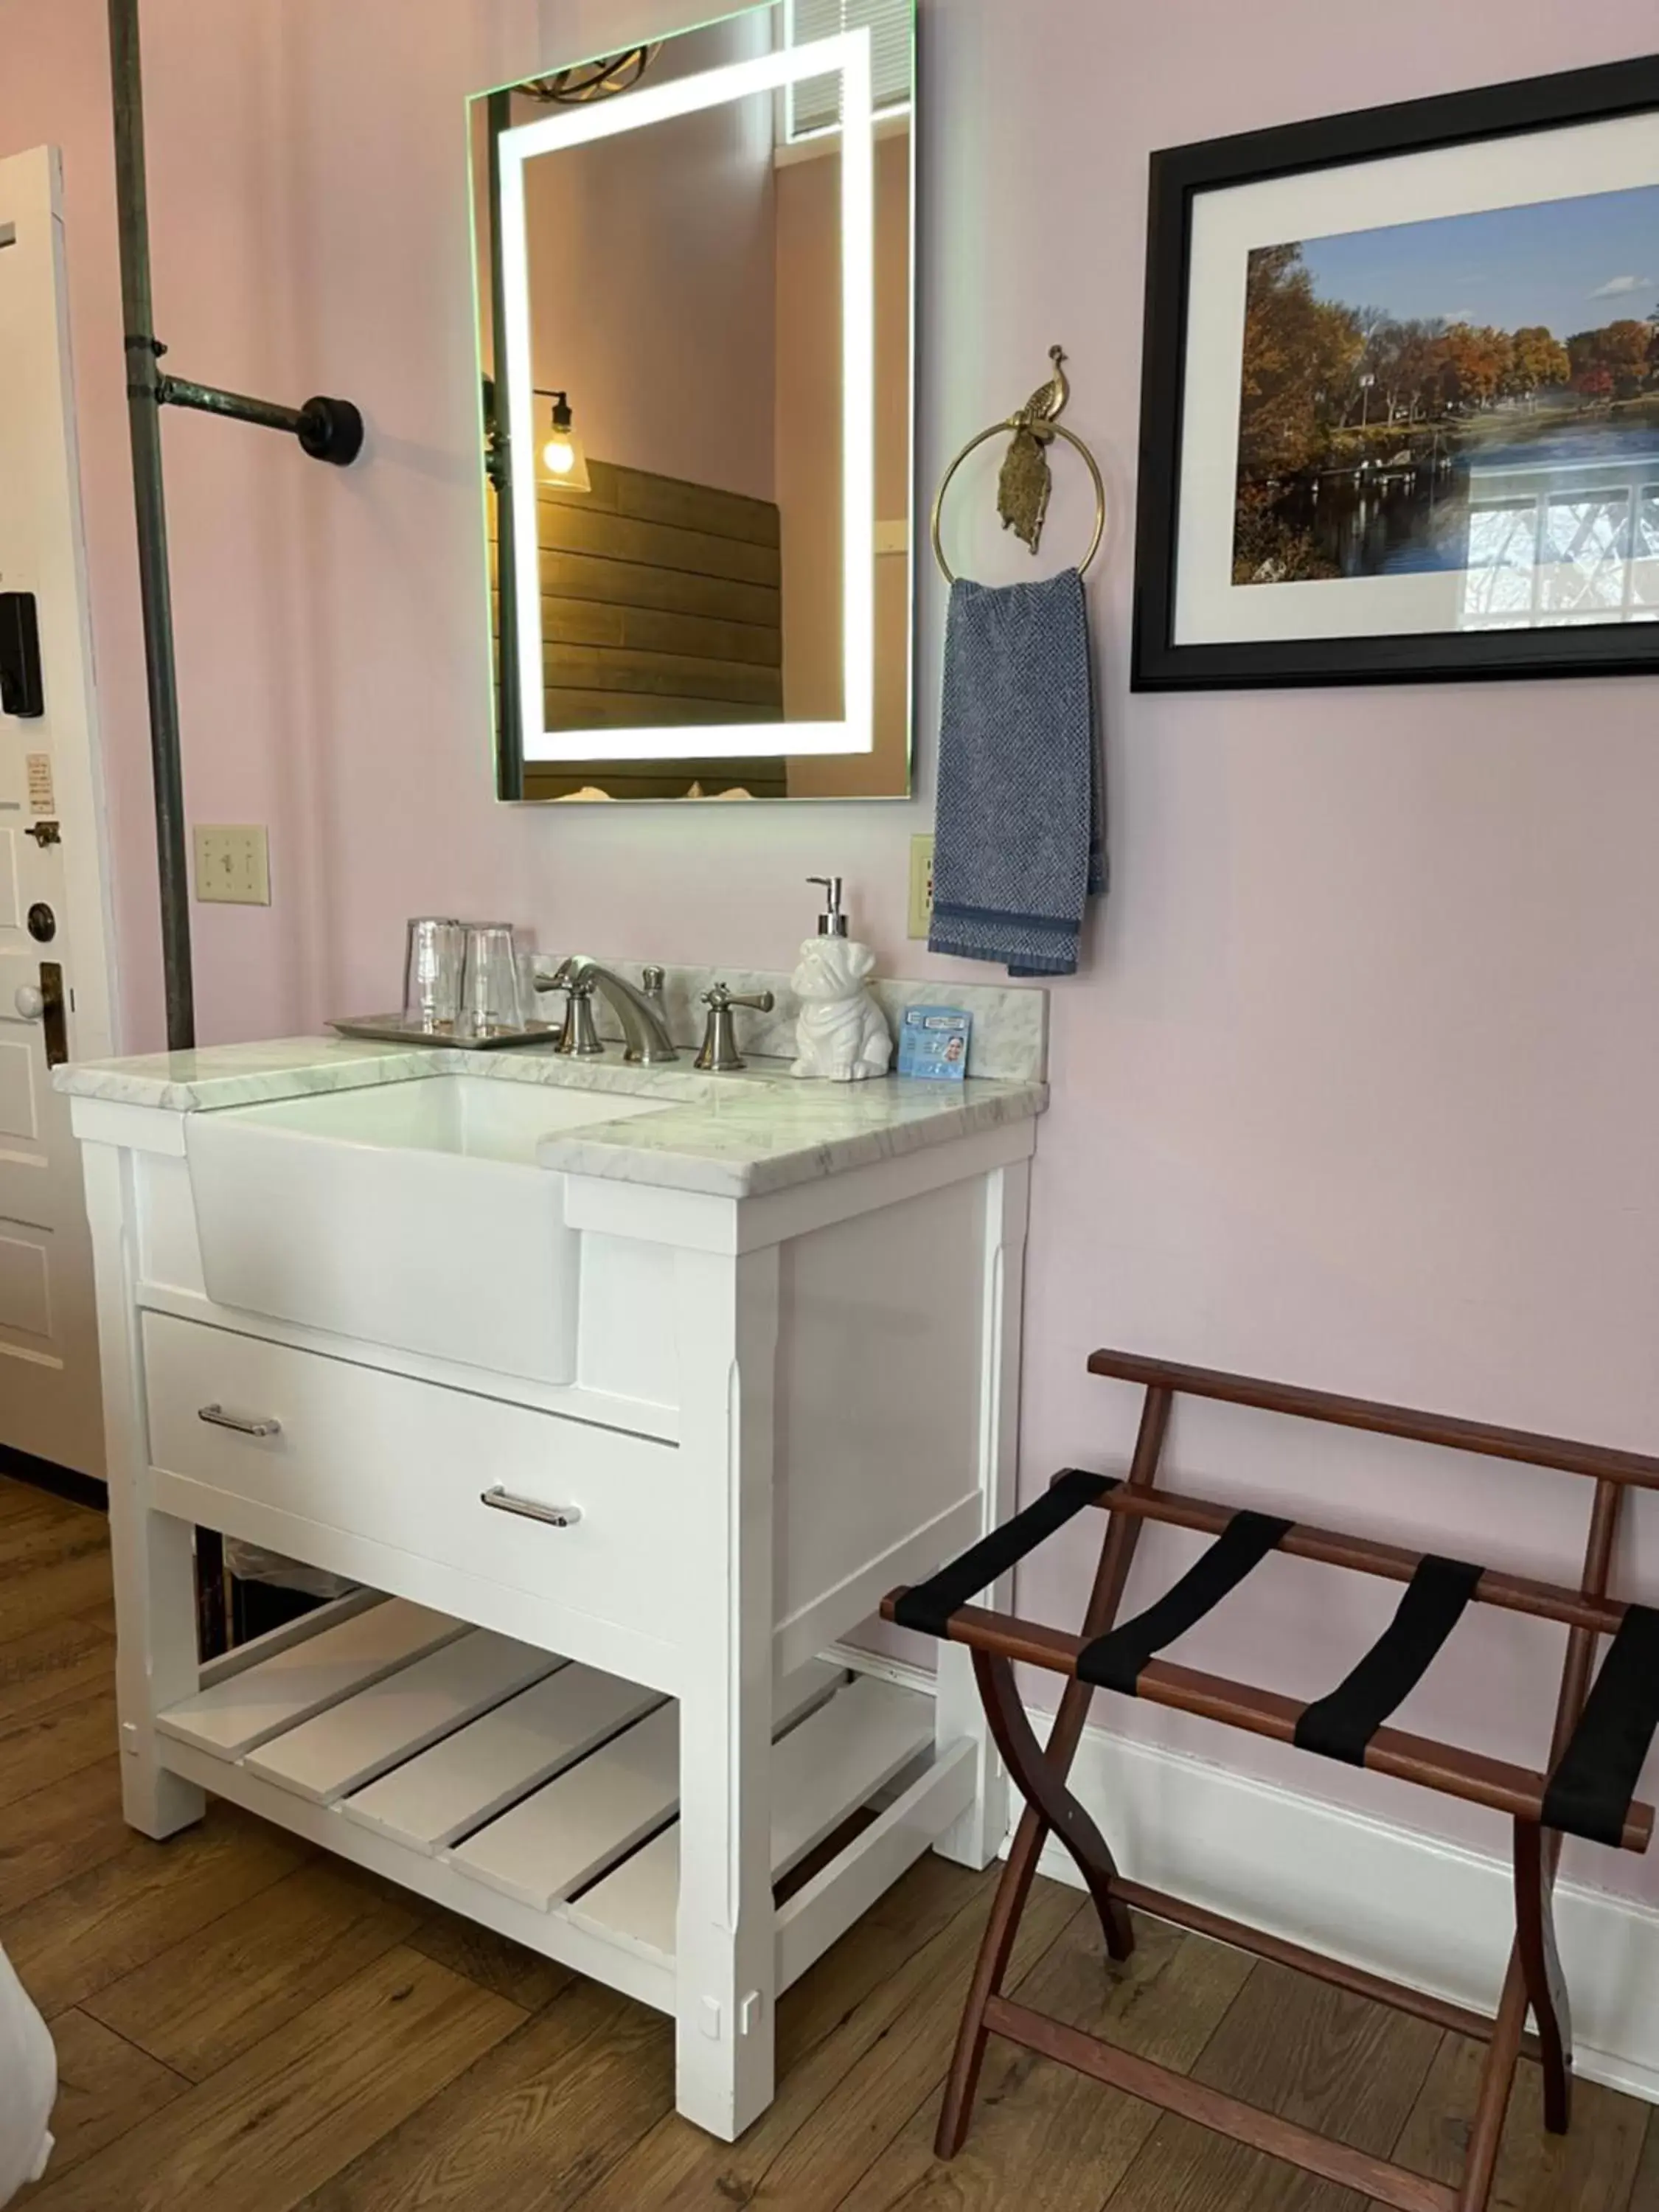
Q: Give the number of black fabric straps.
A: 4